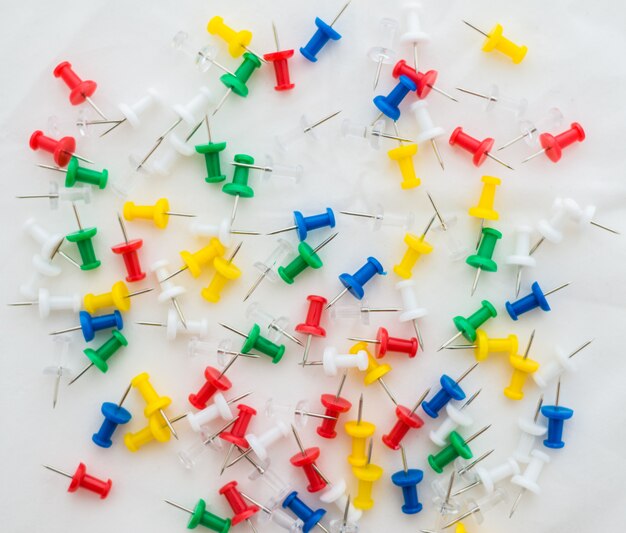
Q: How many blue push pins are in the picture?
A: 11